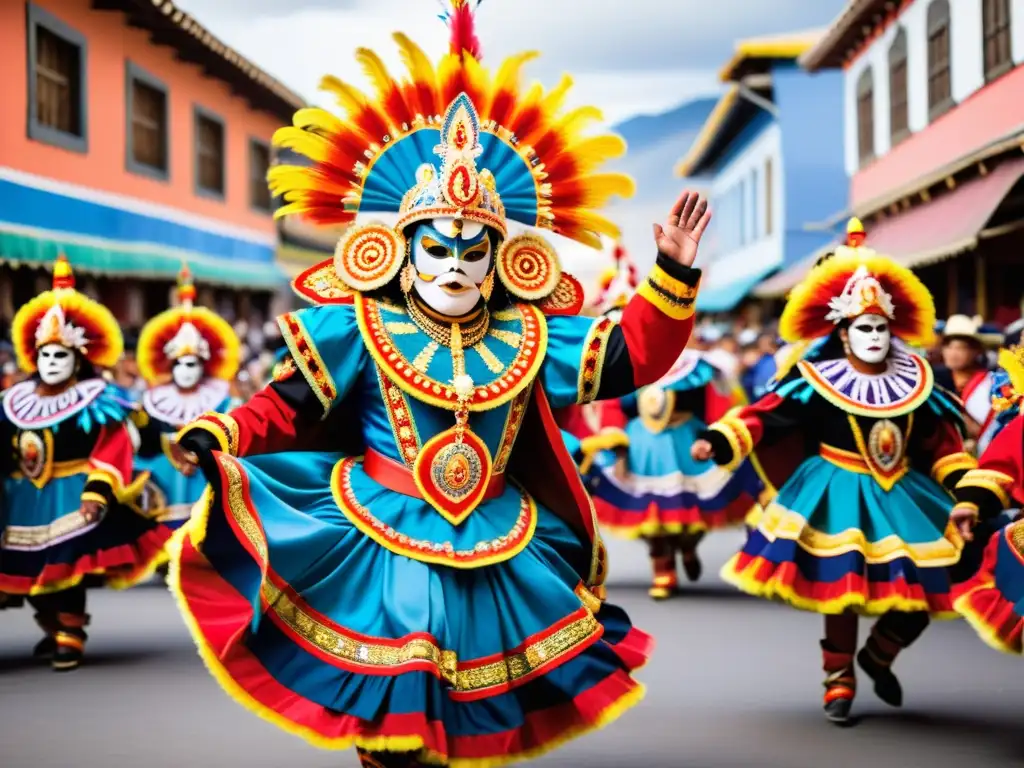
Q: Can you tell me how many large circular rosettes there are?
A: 2